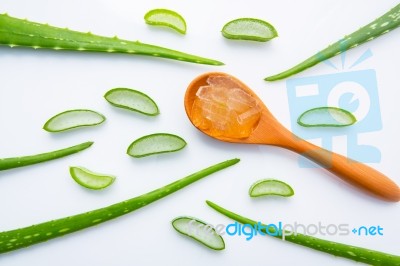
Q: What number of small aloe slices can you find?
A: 9